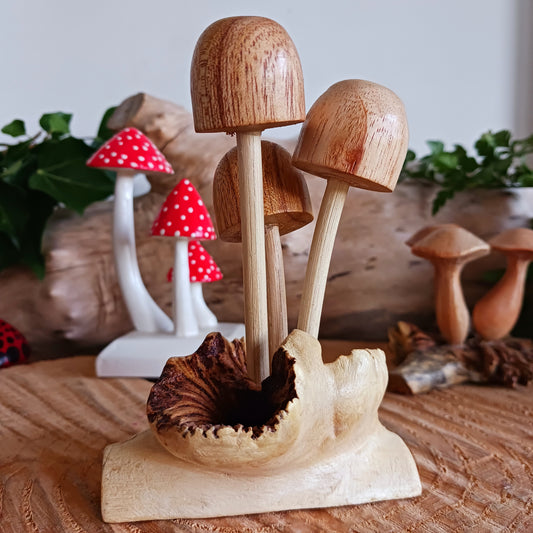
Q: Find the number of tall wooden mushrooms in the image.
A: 3